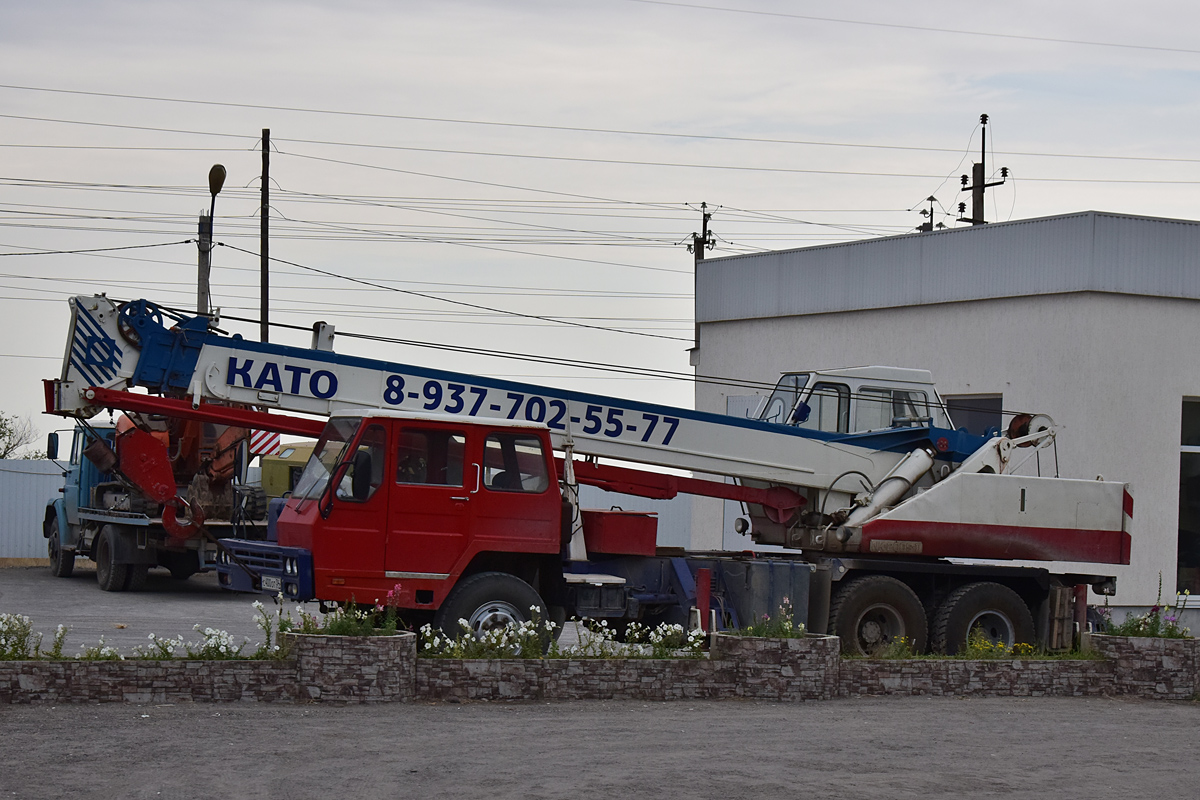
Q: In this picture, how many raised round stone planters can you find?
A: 3